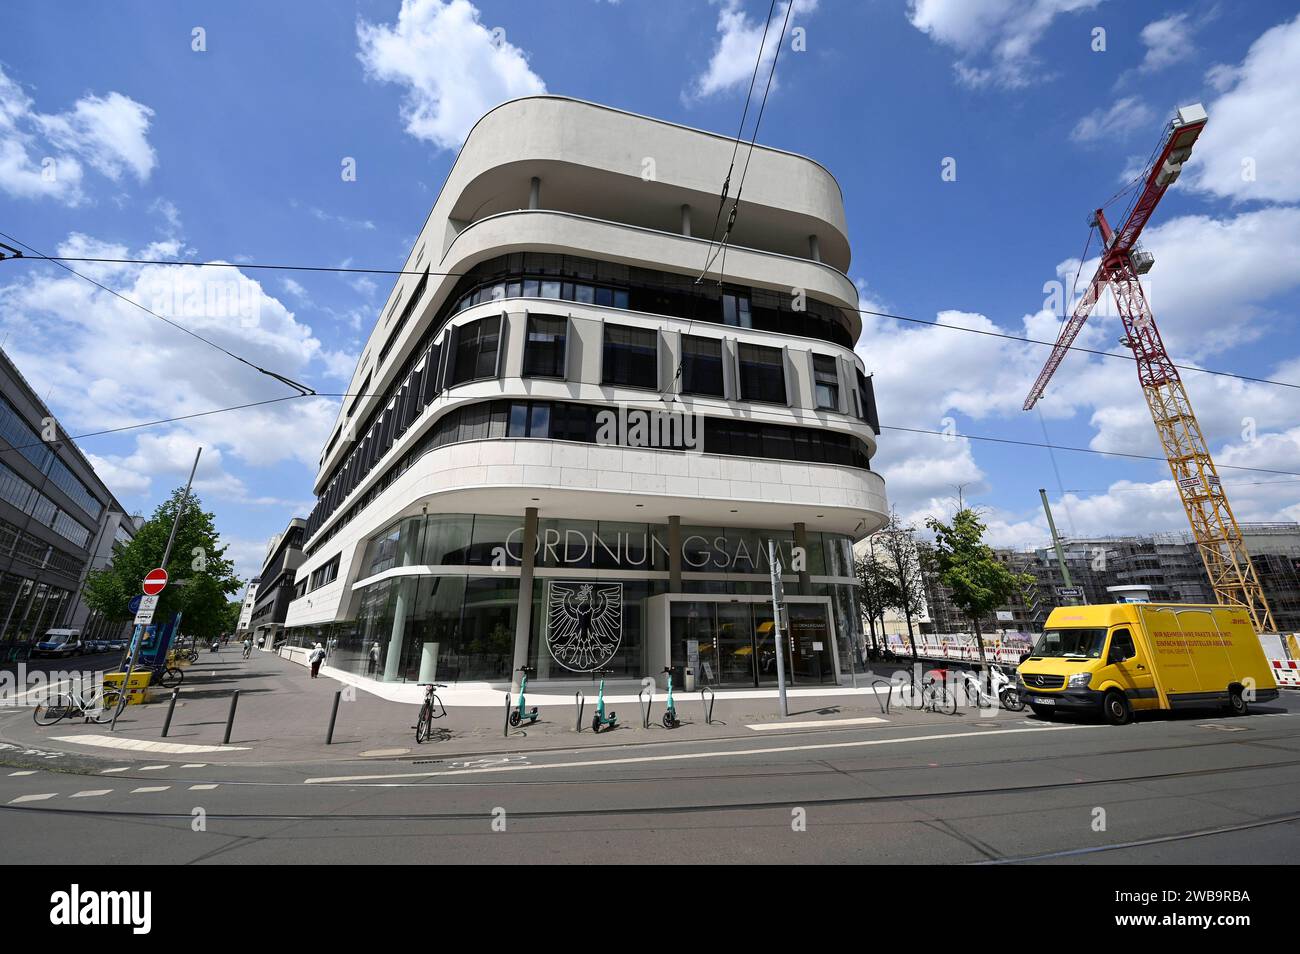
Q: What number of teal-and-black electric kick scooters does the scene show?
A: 3